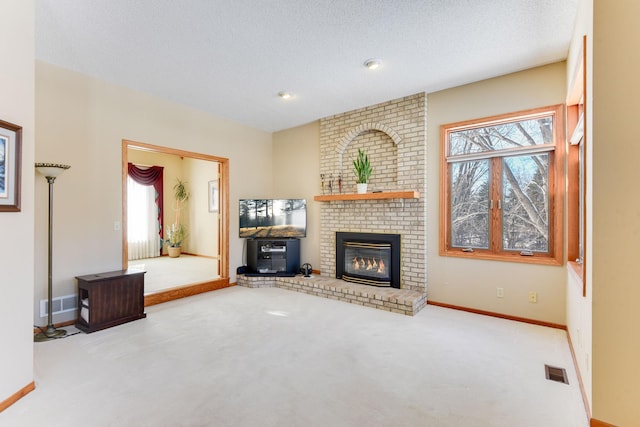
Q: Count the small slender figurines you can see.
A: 3